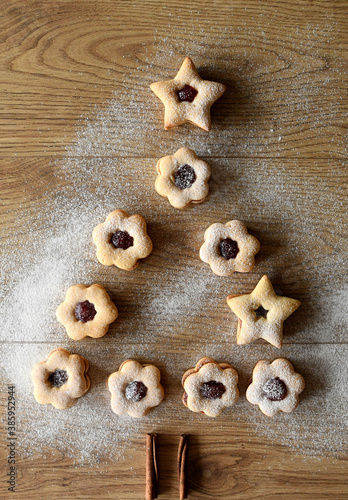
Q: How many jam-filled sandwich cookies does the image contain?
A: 10